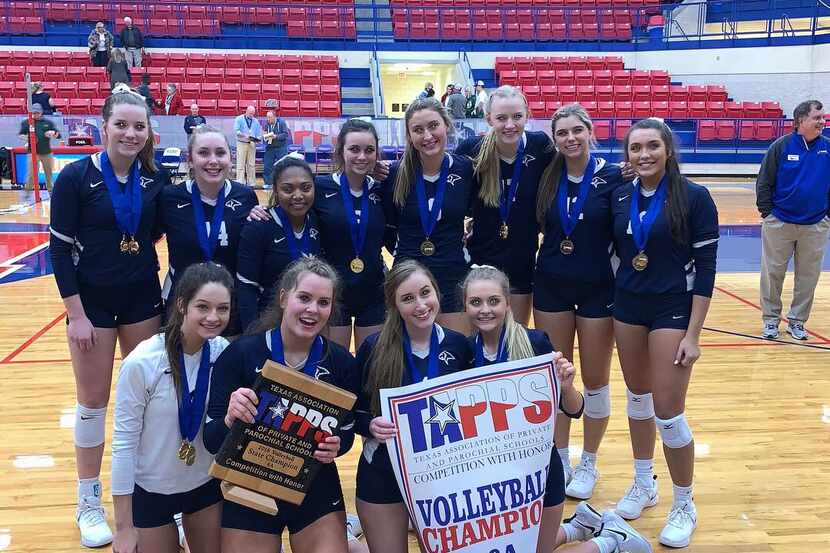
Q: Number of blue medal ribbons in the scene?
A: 12